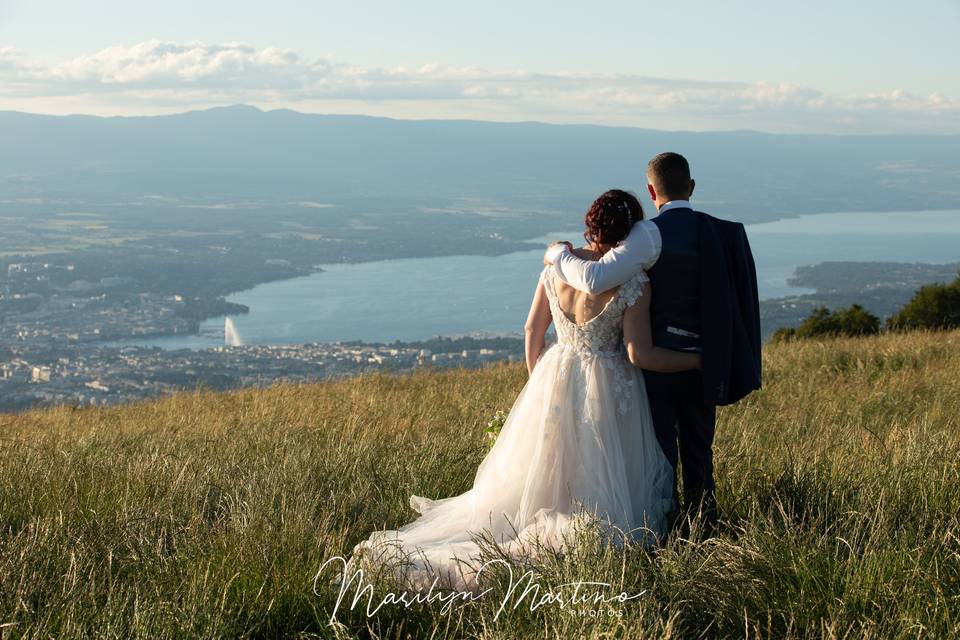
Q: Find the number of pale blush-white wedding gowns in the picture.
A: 1